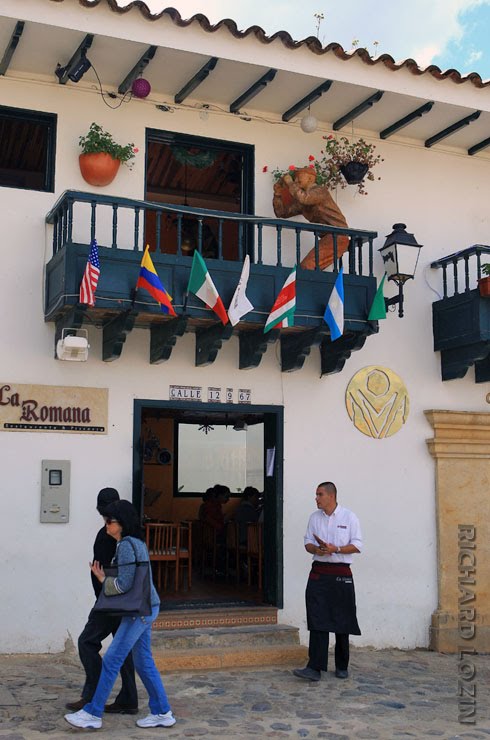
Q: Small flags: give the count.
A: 7